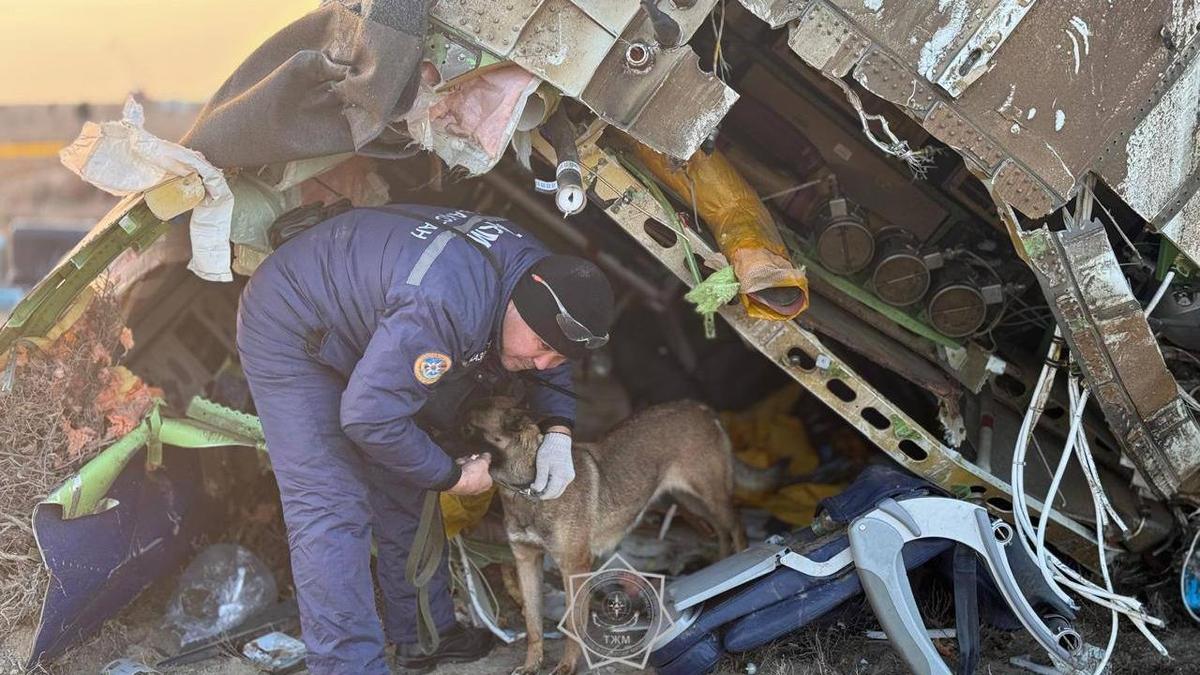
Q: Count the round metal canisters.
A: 3